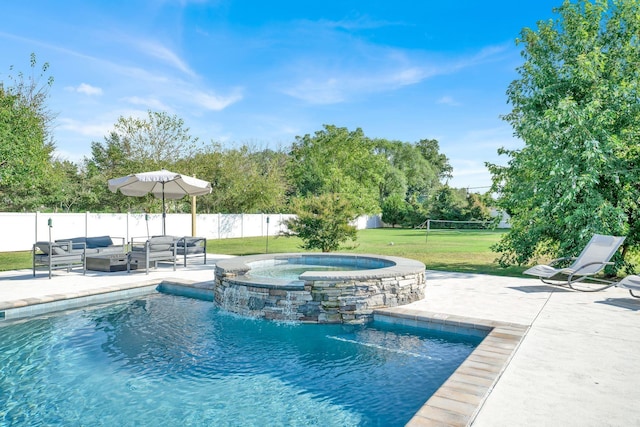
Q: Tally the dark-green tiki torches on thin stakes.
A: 3